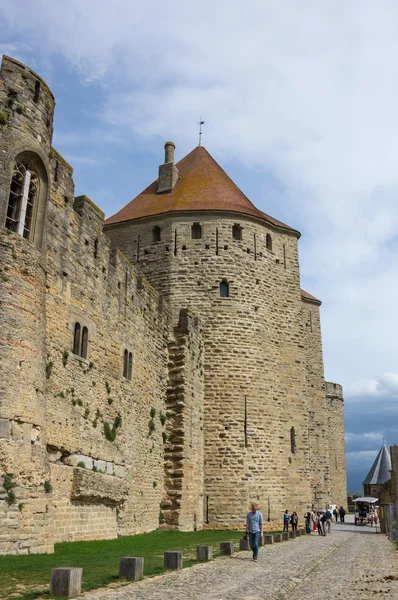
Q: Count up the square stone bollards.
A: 13